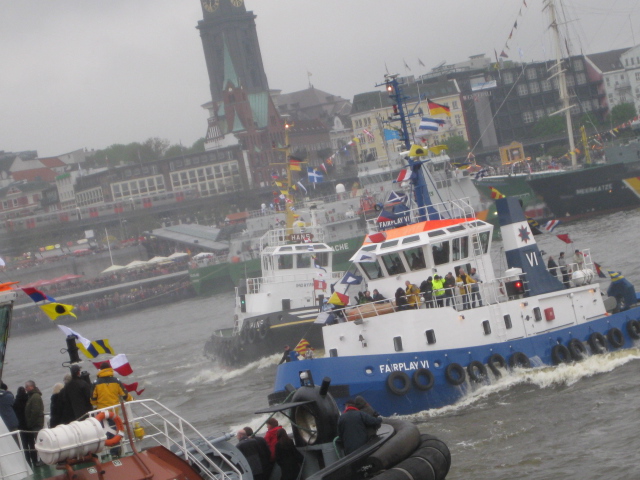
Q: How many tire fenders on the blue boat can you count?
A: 11